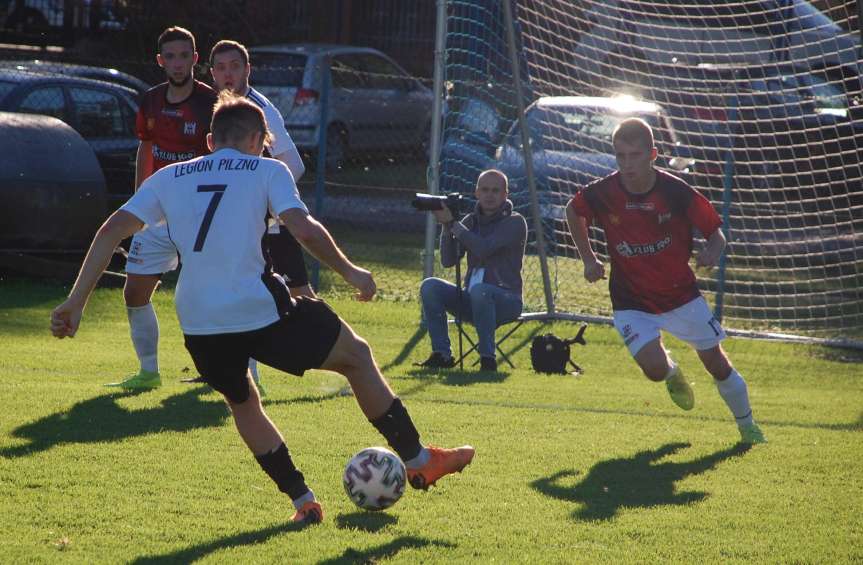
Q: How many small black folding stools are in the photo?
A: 1